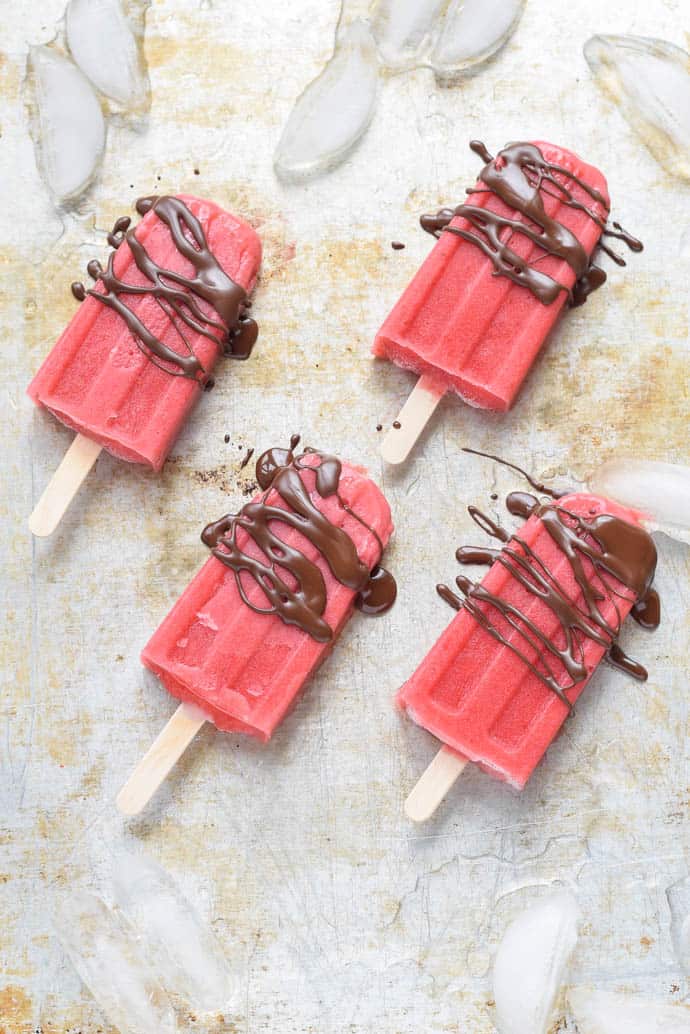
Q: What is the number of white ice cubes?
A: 12